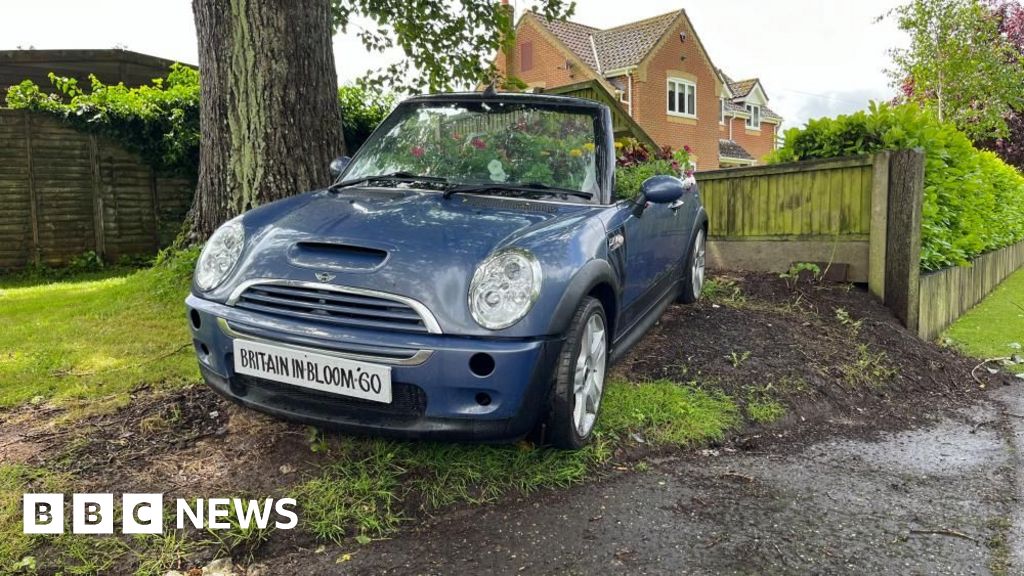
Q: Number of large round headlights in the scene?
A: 2